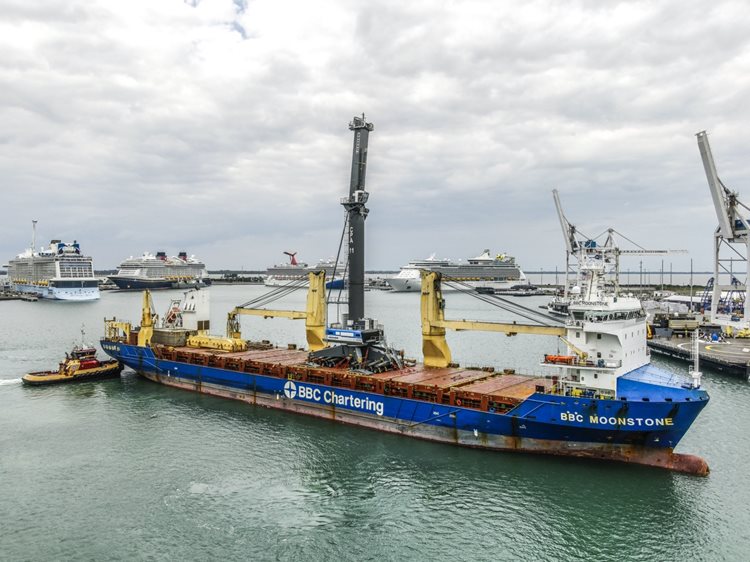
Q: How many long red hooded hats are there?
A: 0